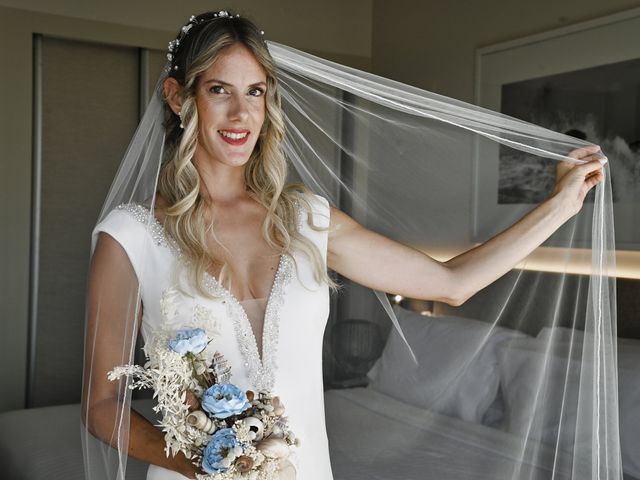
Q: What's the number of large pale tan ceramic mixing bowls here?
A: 0